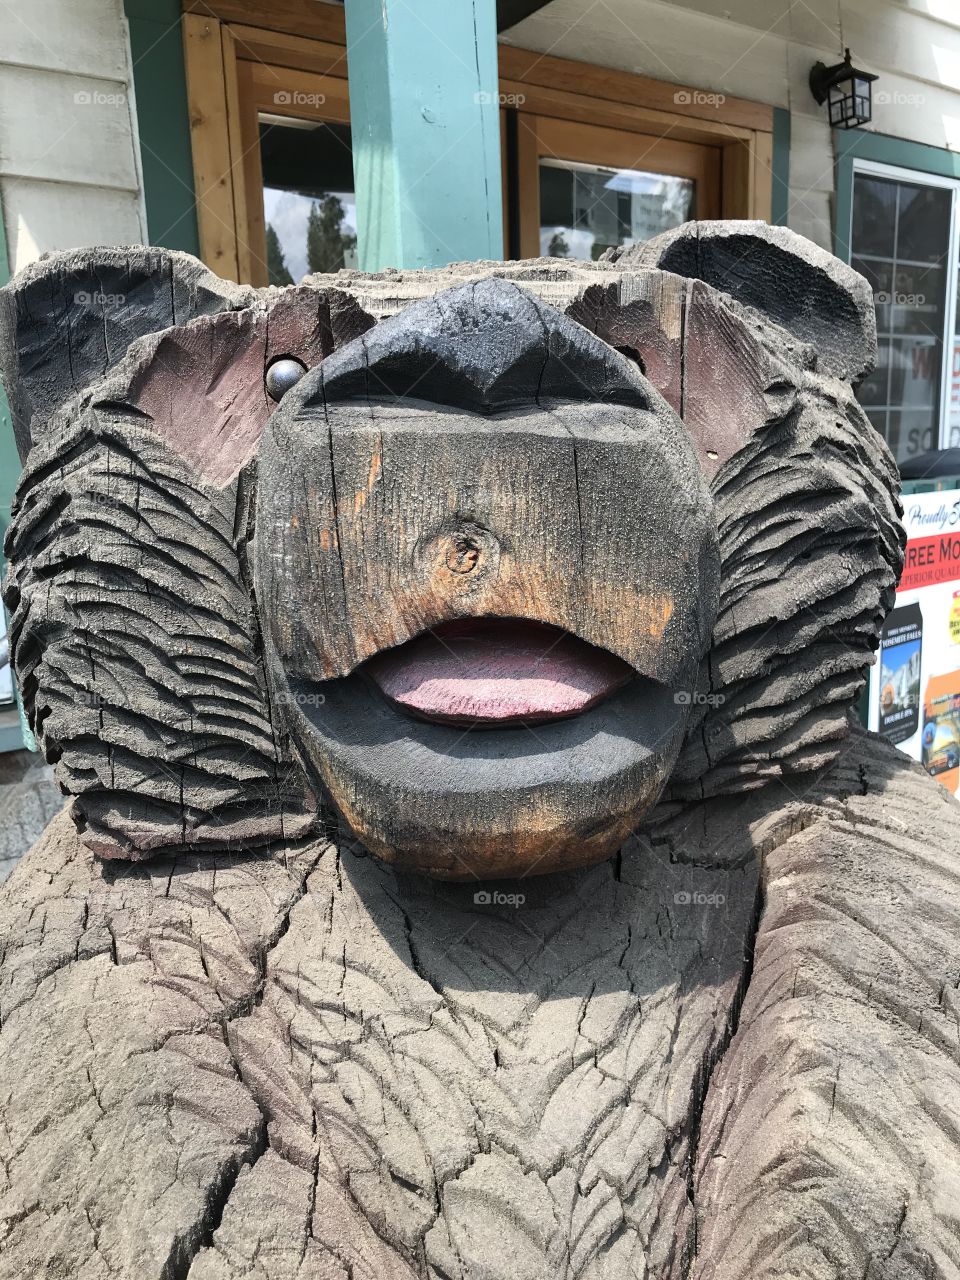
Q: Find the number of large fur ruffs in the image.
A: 2